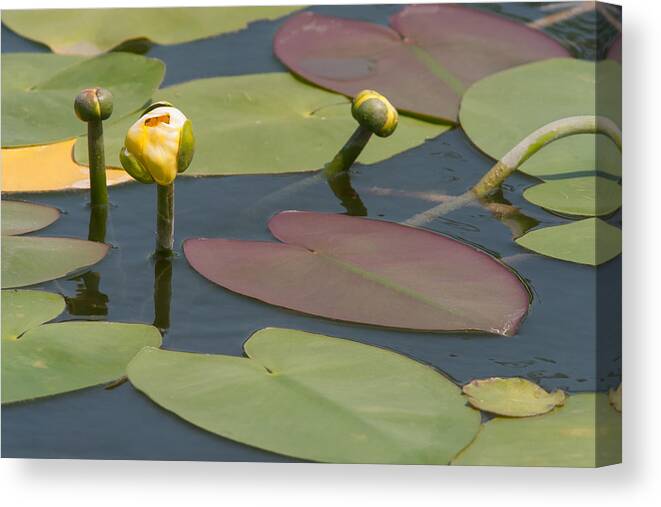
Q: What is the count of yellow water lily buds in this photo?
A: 3